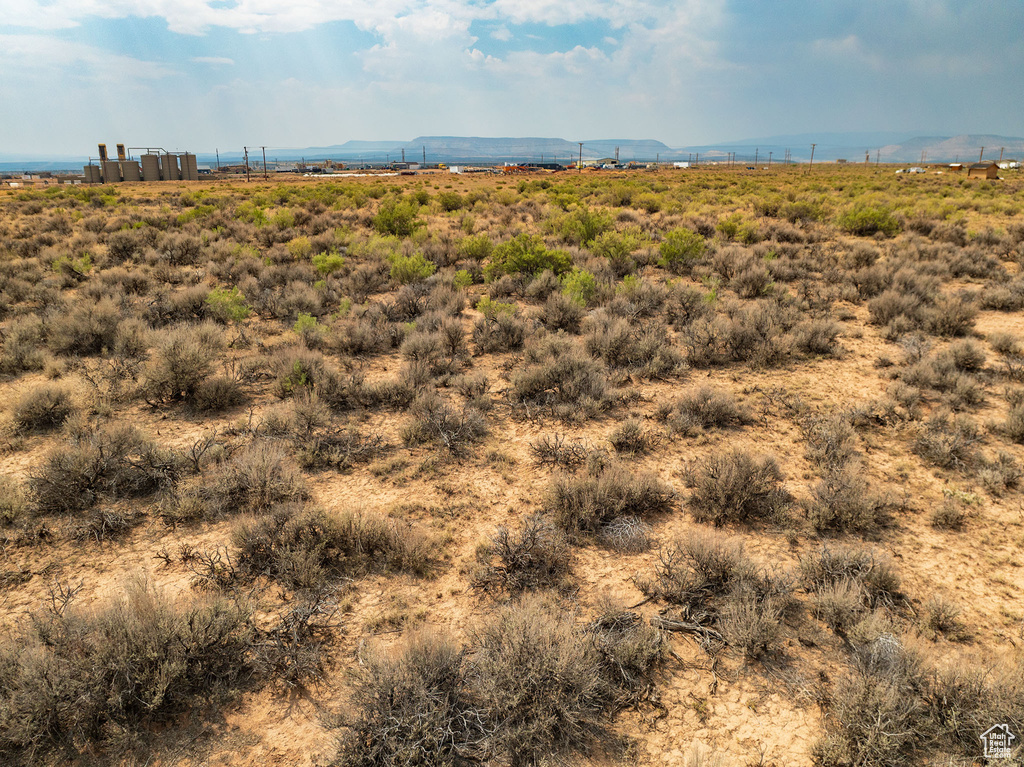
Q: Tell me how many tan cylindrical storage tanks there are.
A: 6